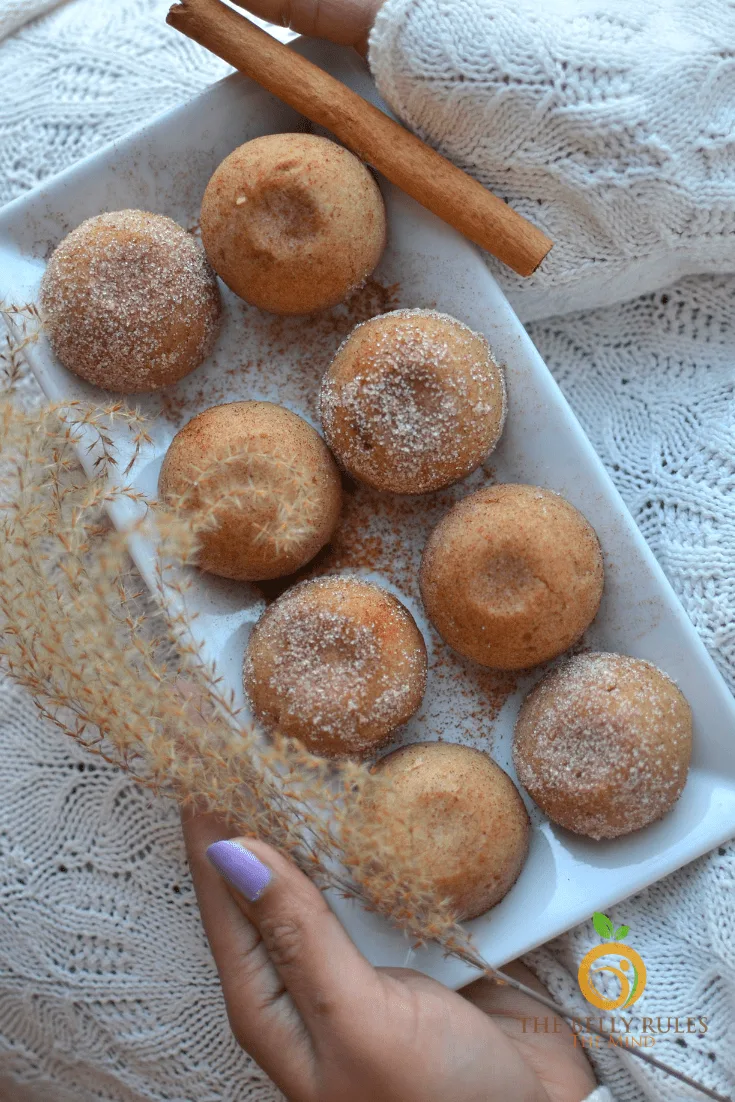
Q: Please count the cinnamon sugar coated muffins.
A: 4